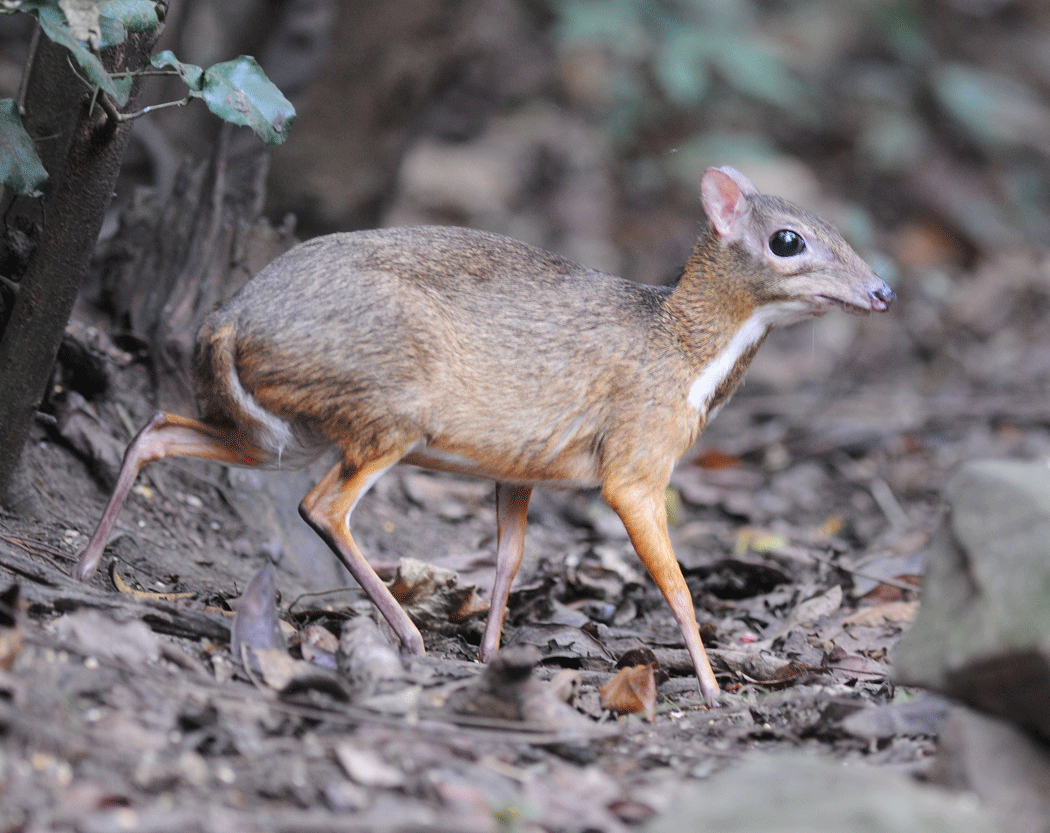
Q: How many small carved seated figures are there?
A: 0